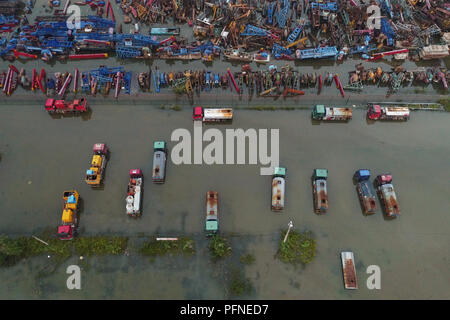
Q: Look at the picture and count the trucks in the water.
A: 13